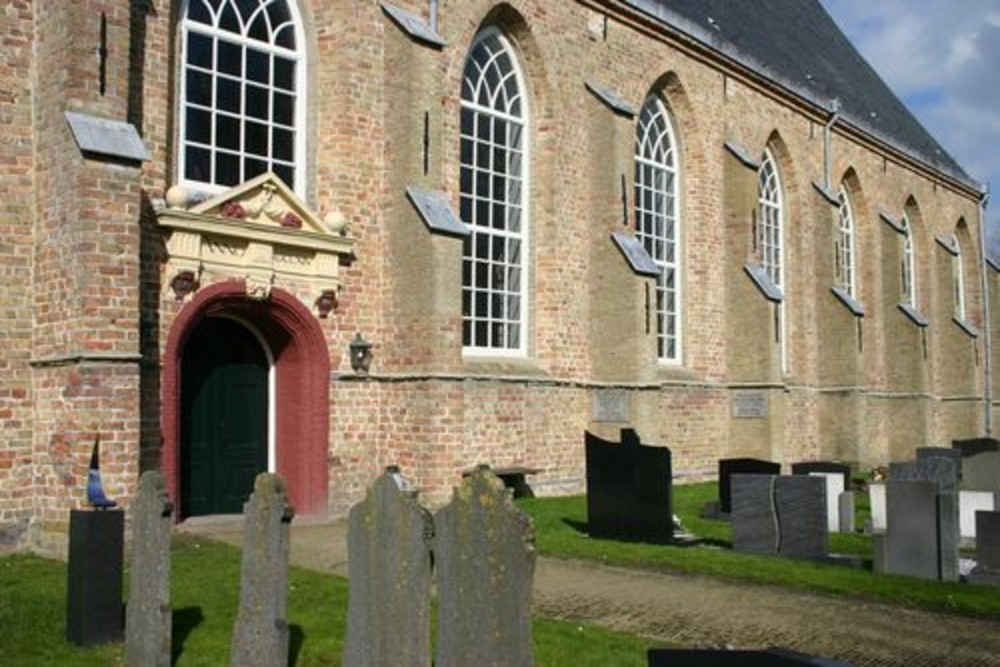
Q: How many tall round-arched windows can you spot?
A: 7